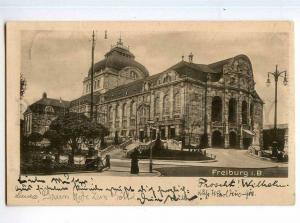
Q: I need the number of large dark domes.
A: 1